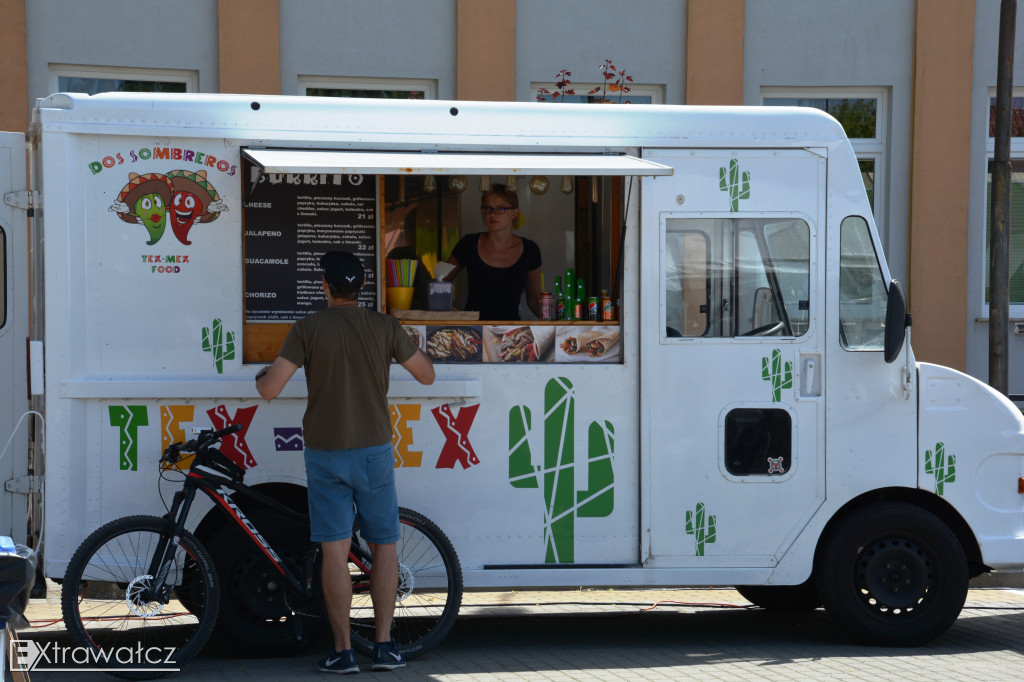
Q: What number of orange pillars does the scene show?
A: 5